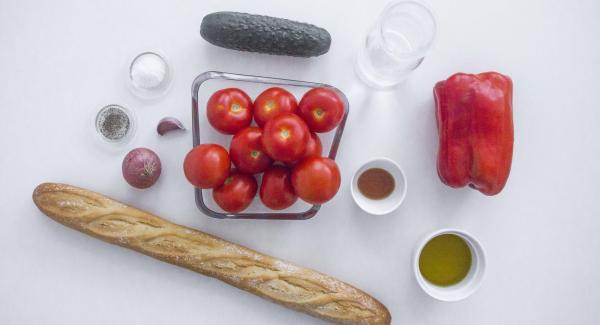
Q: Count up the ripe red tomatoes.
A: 10